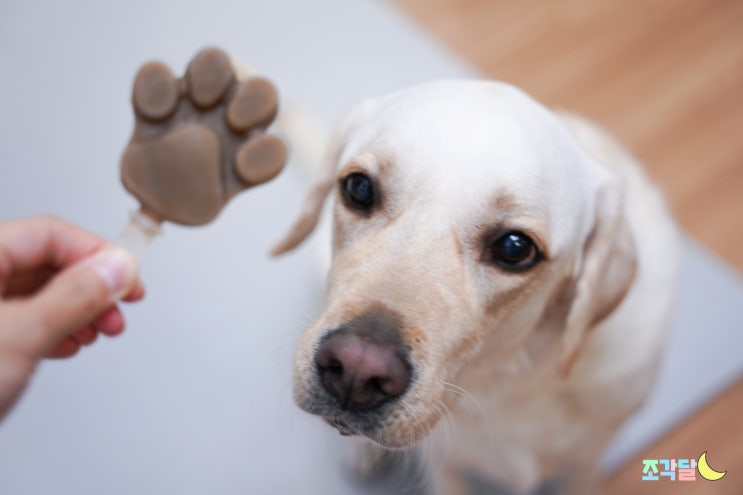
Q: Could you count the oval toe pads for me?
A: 4